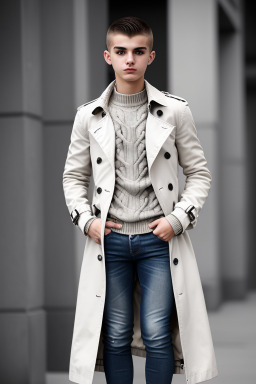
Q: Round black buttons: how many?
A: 7